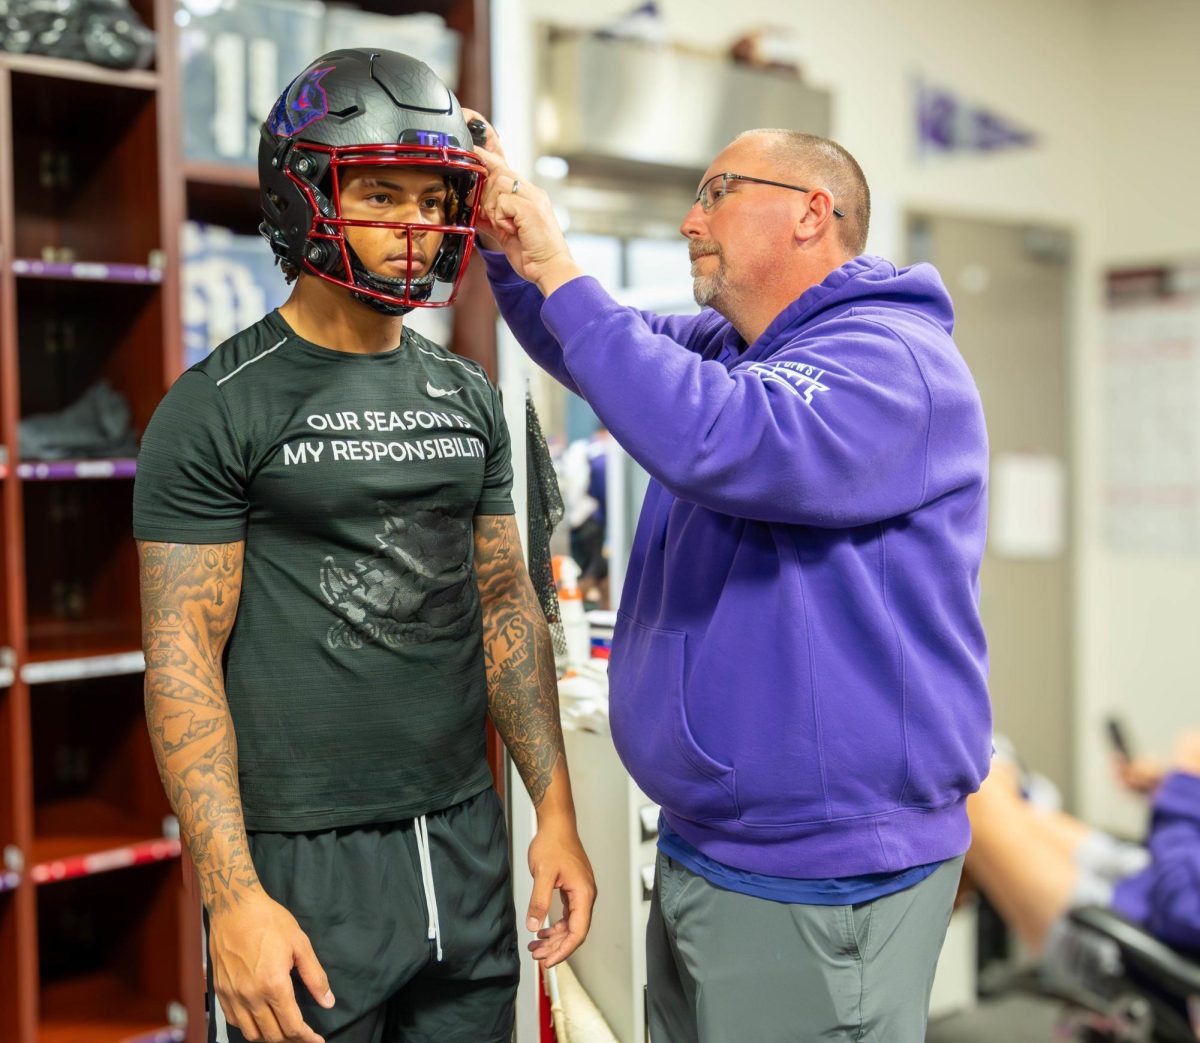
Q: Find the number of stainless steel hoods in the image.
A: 1